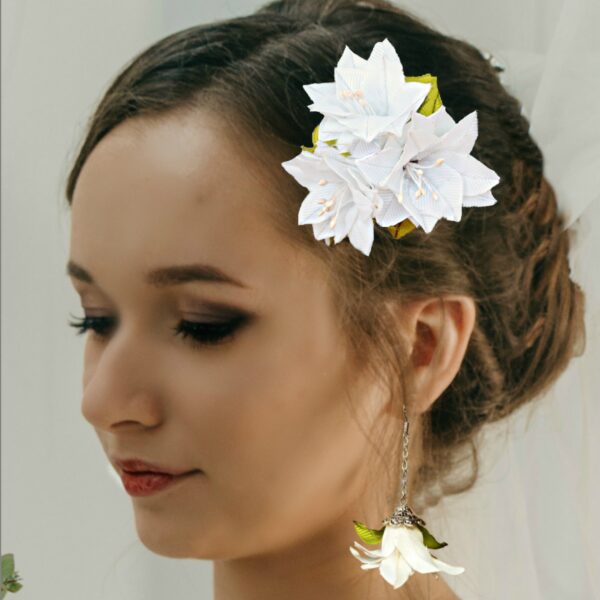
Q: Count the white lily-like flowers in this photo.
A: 4